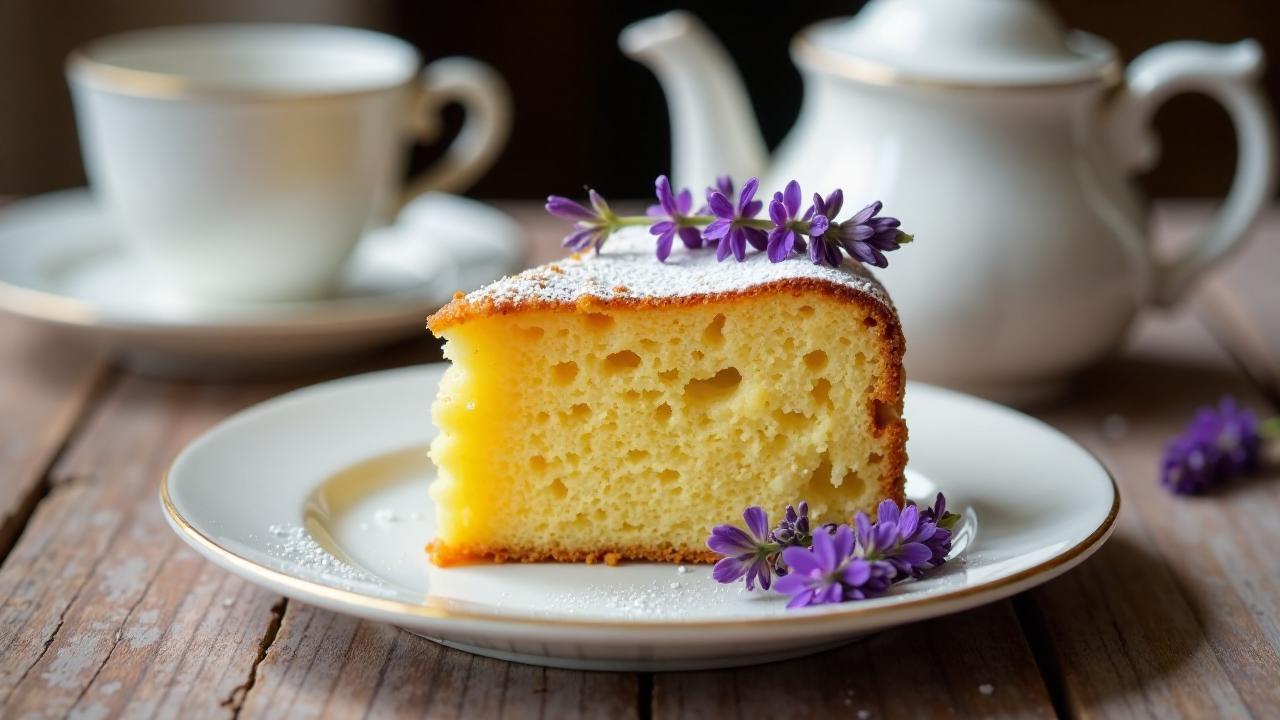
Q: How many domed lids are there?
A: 1